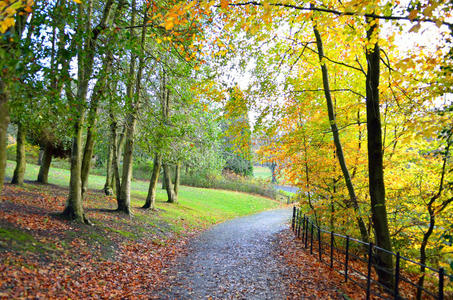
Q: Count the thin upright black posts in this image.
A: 12